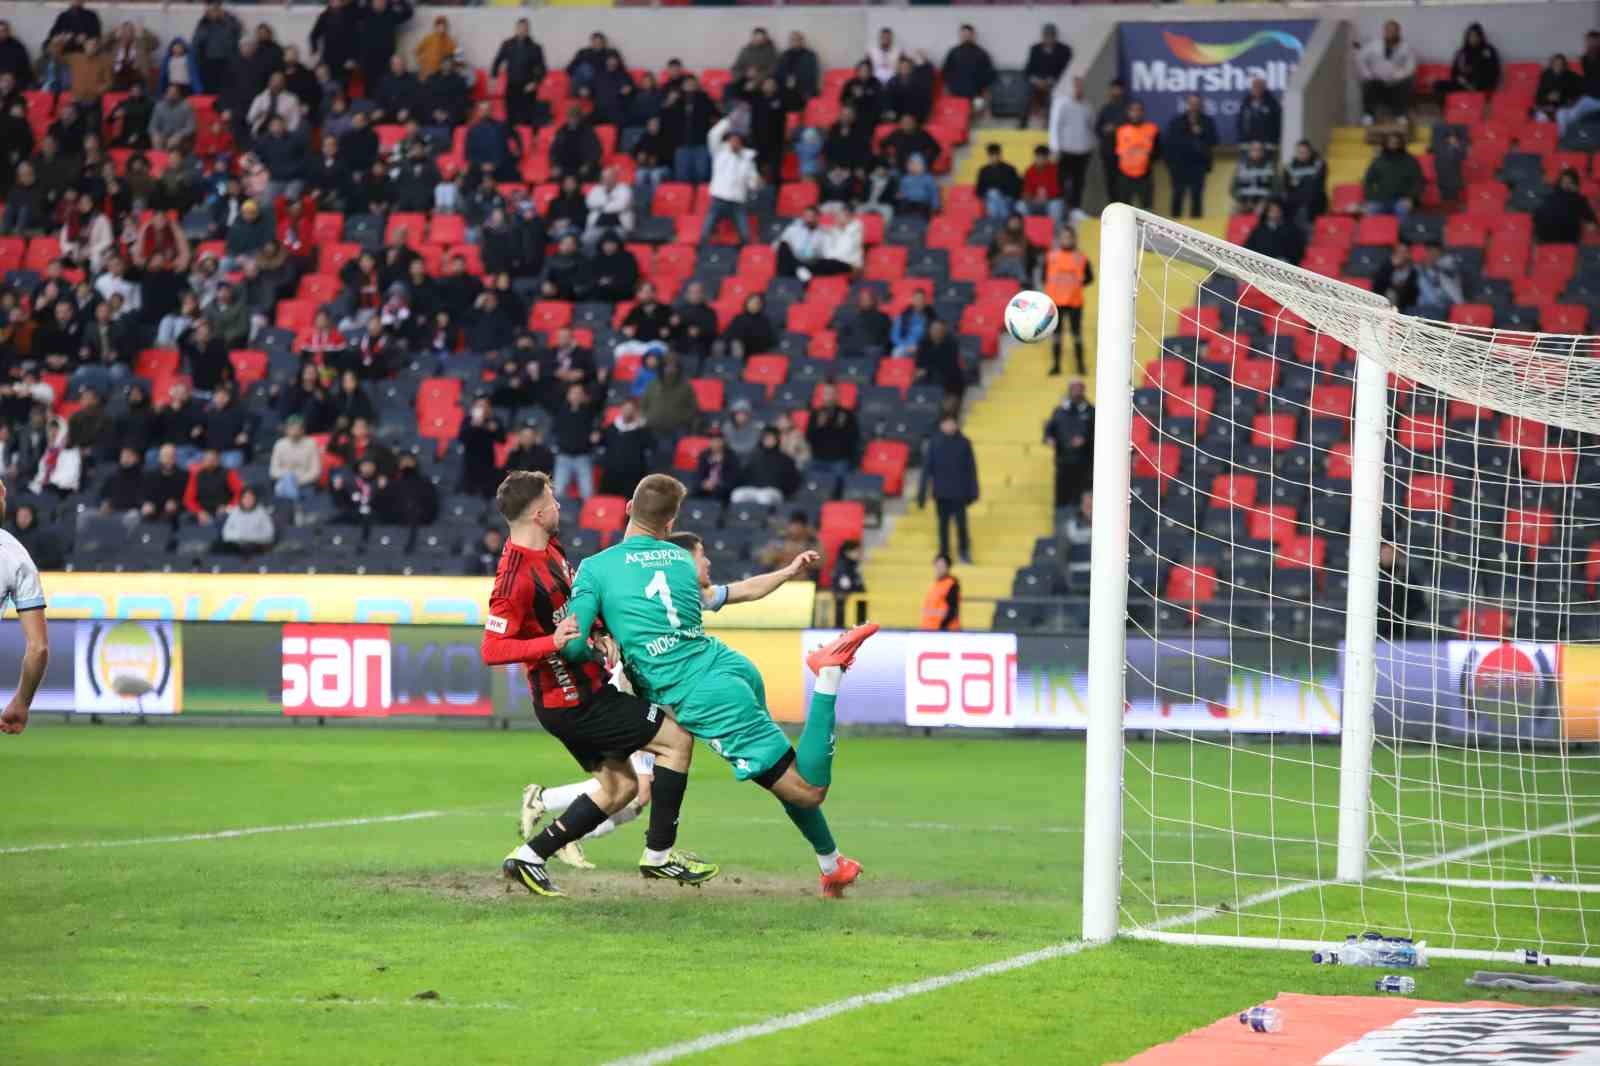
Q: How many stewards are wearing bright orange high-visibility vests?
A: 3